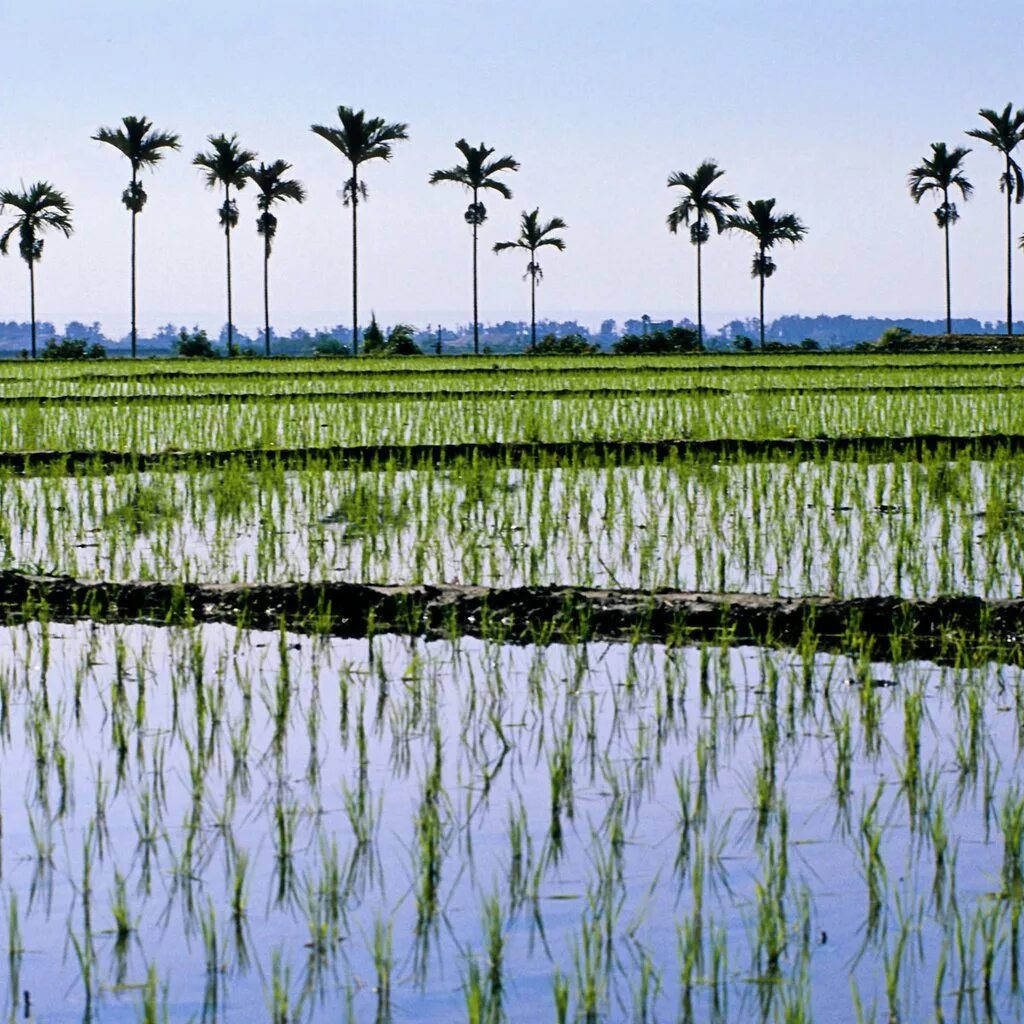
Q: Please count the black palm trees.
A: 11